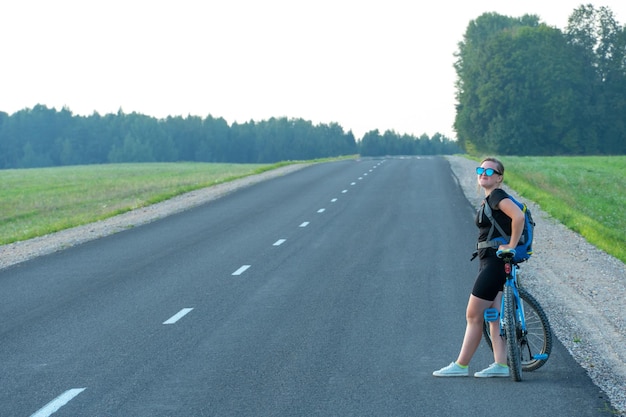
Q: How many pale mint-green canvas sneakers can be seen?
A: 2